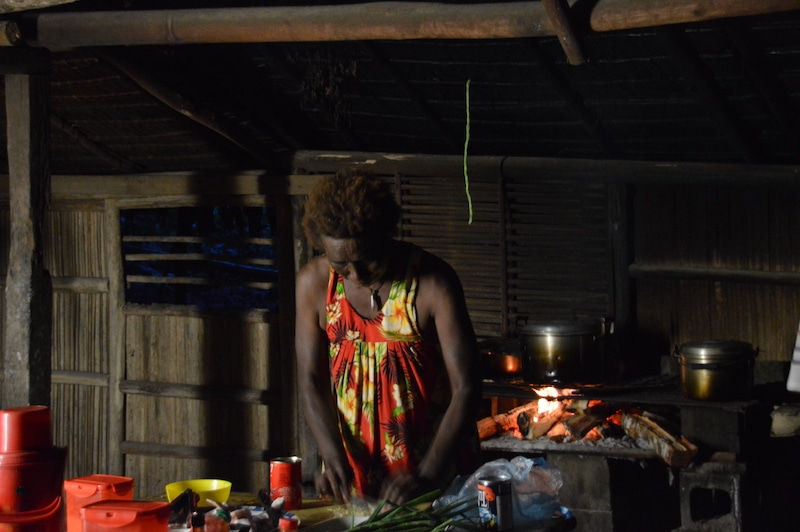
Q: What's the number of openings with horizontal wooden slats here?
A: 1